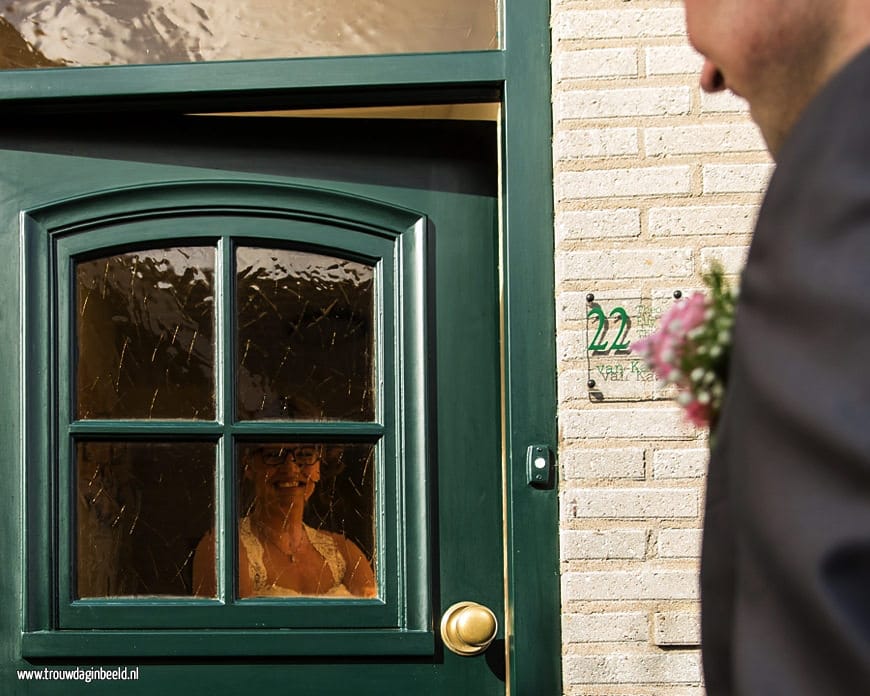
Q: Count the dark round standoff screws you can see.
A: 3